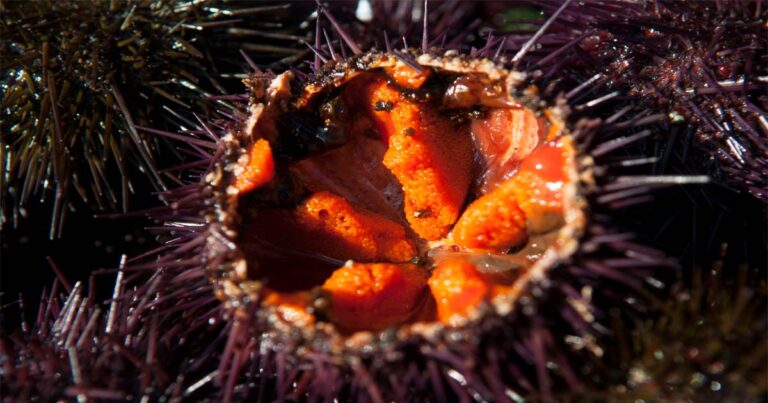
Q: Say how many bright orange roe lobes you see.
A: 5